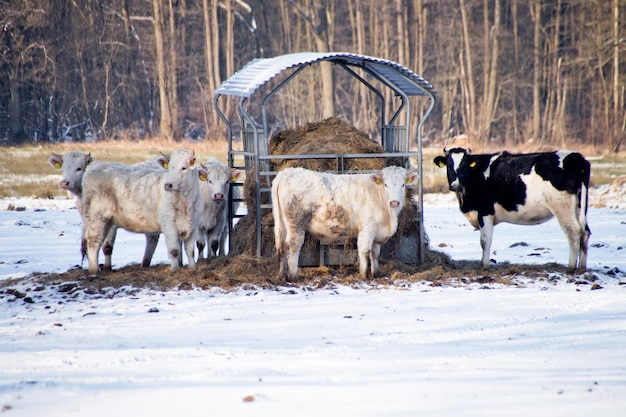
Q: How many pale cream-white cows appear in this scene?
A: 4